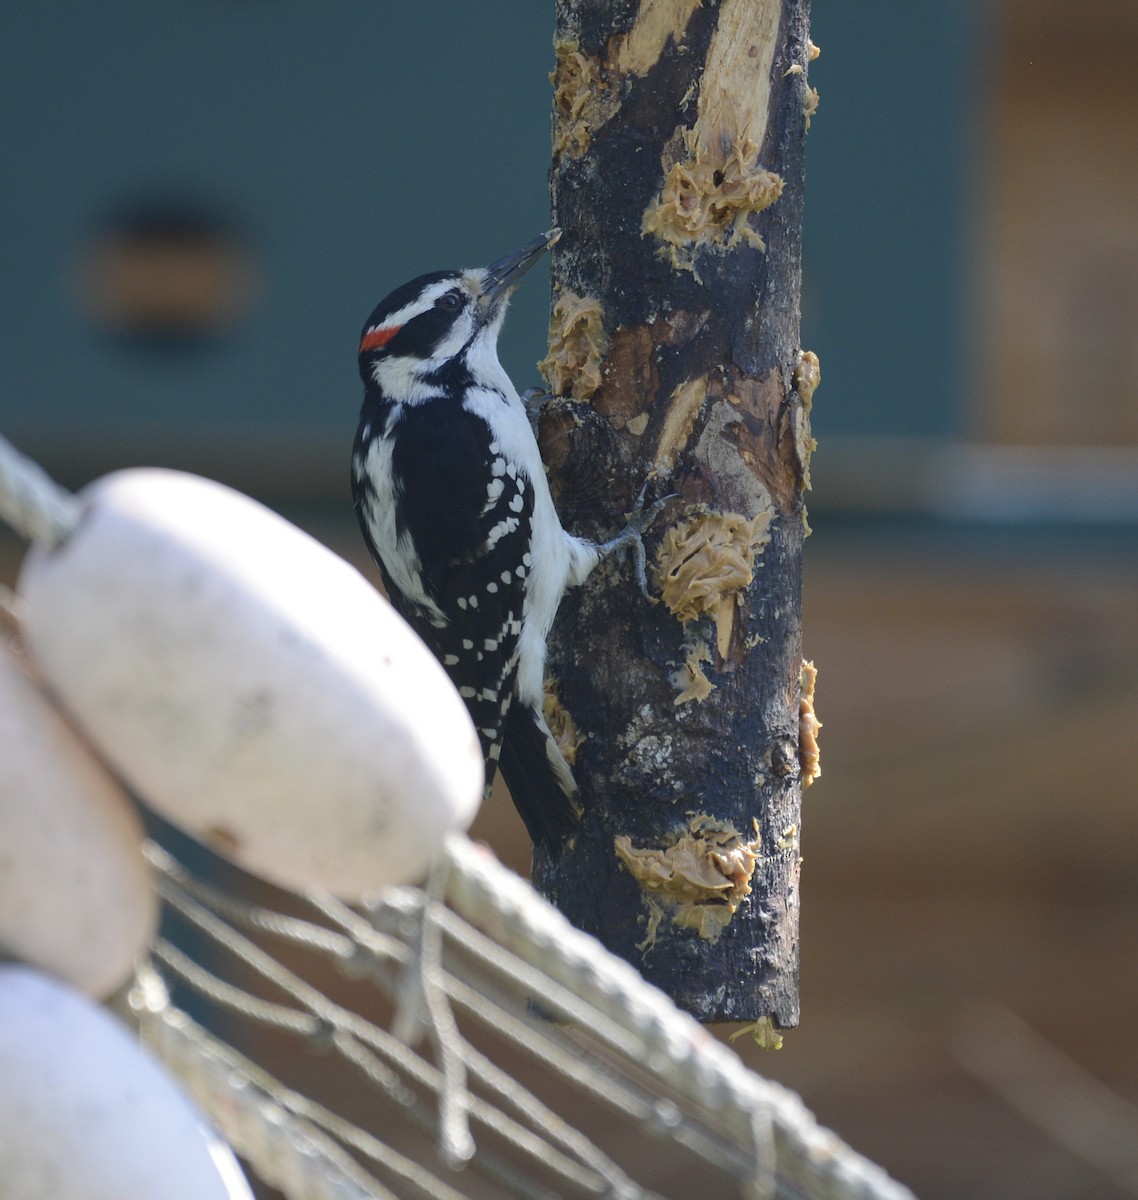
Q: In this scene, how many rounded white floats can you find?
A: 3